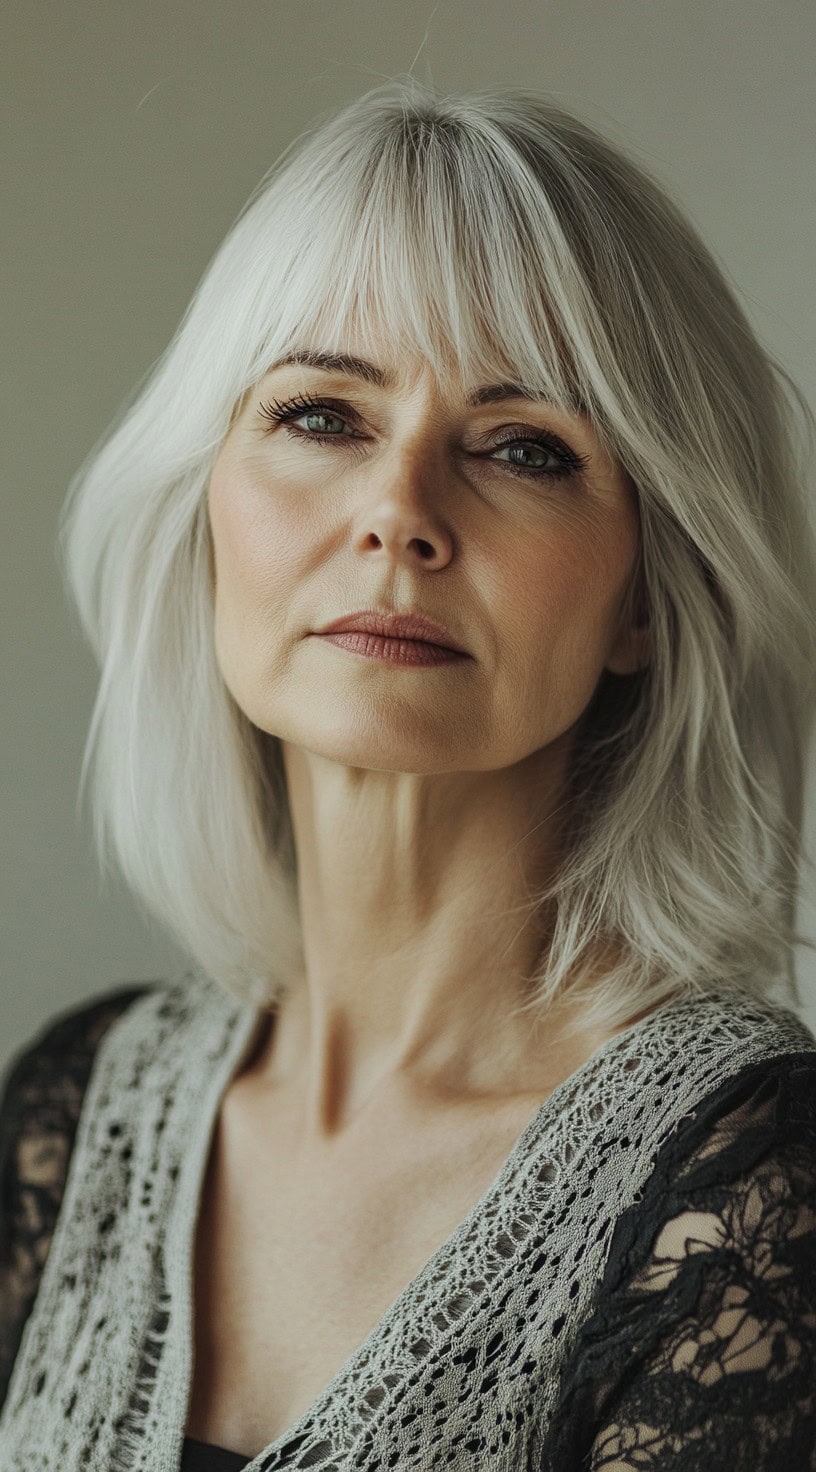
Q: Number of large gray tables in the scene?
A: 0